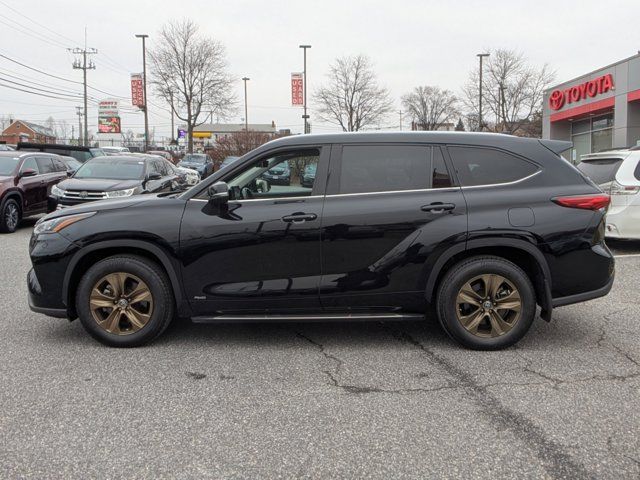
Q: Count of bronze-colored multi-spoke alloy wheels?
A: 2